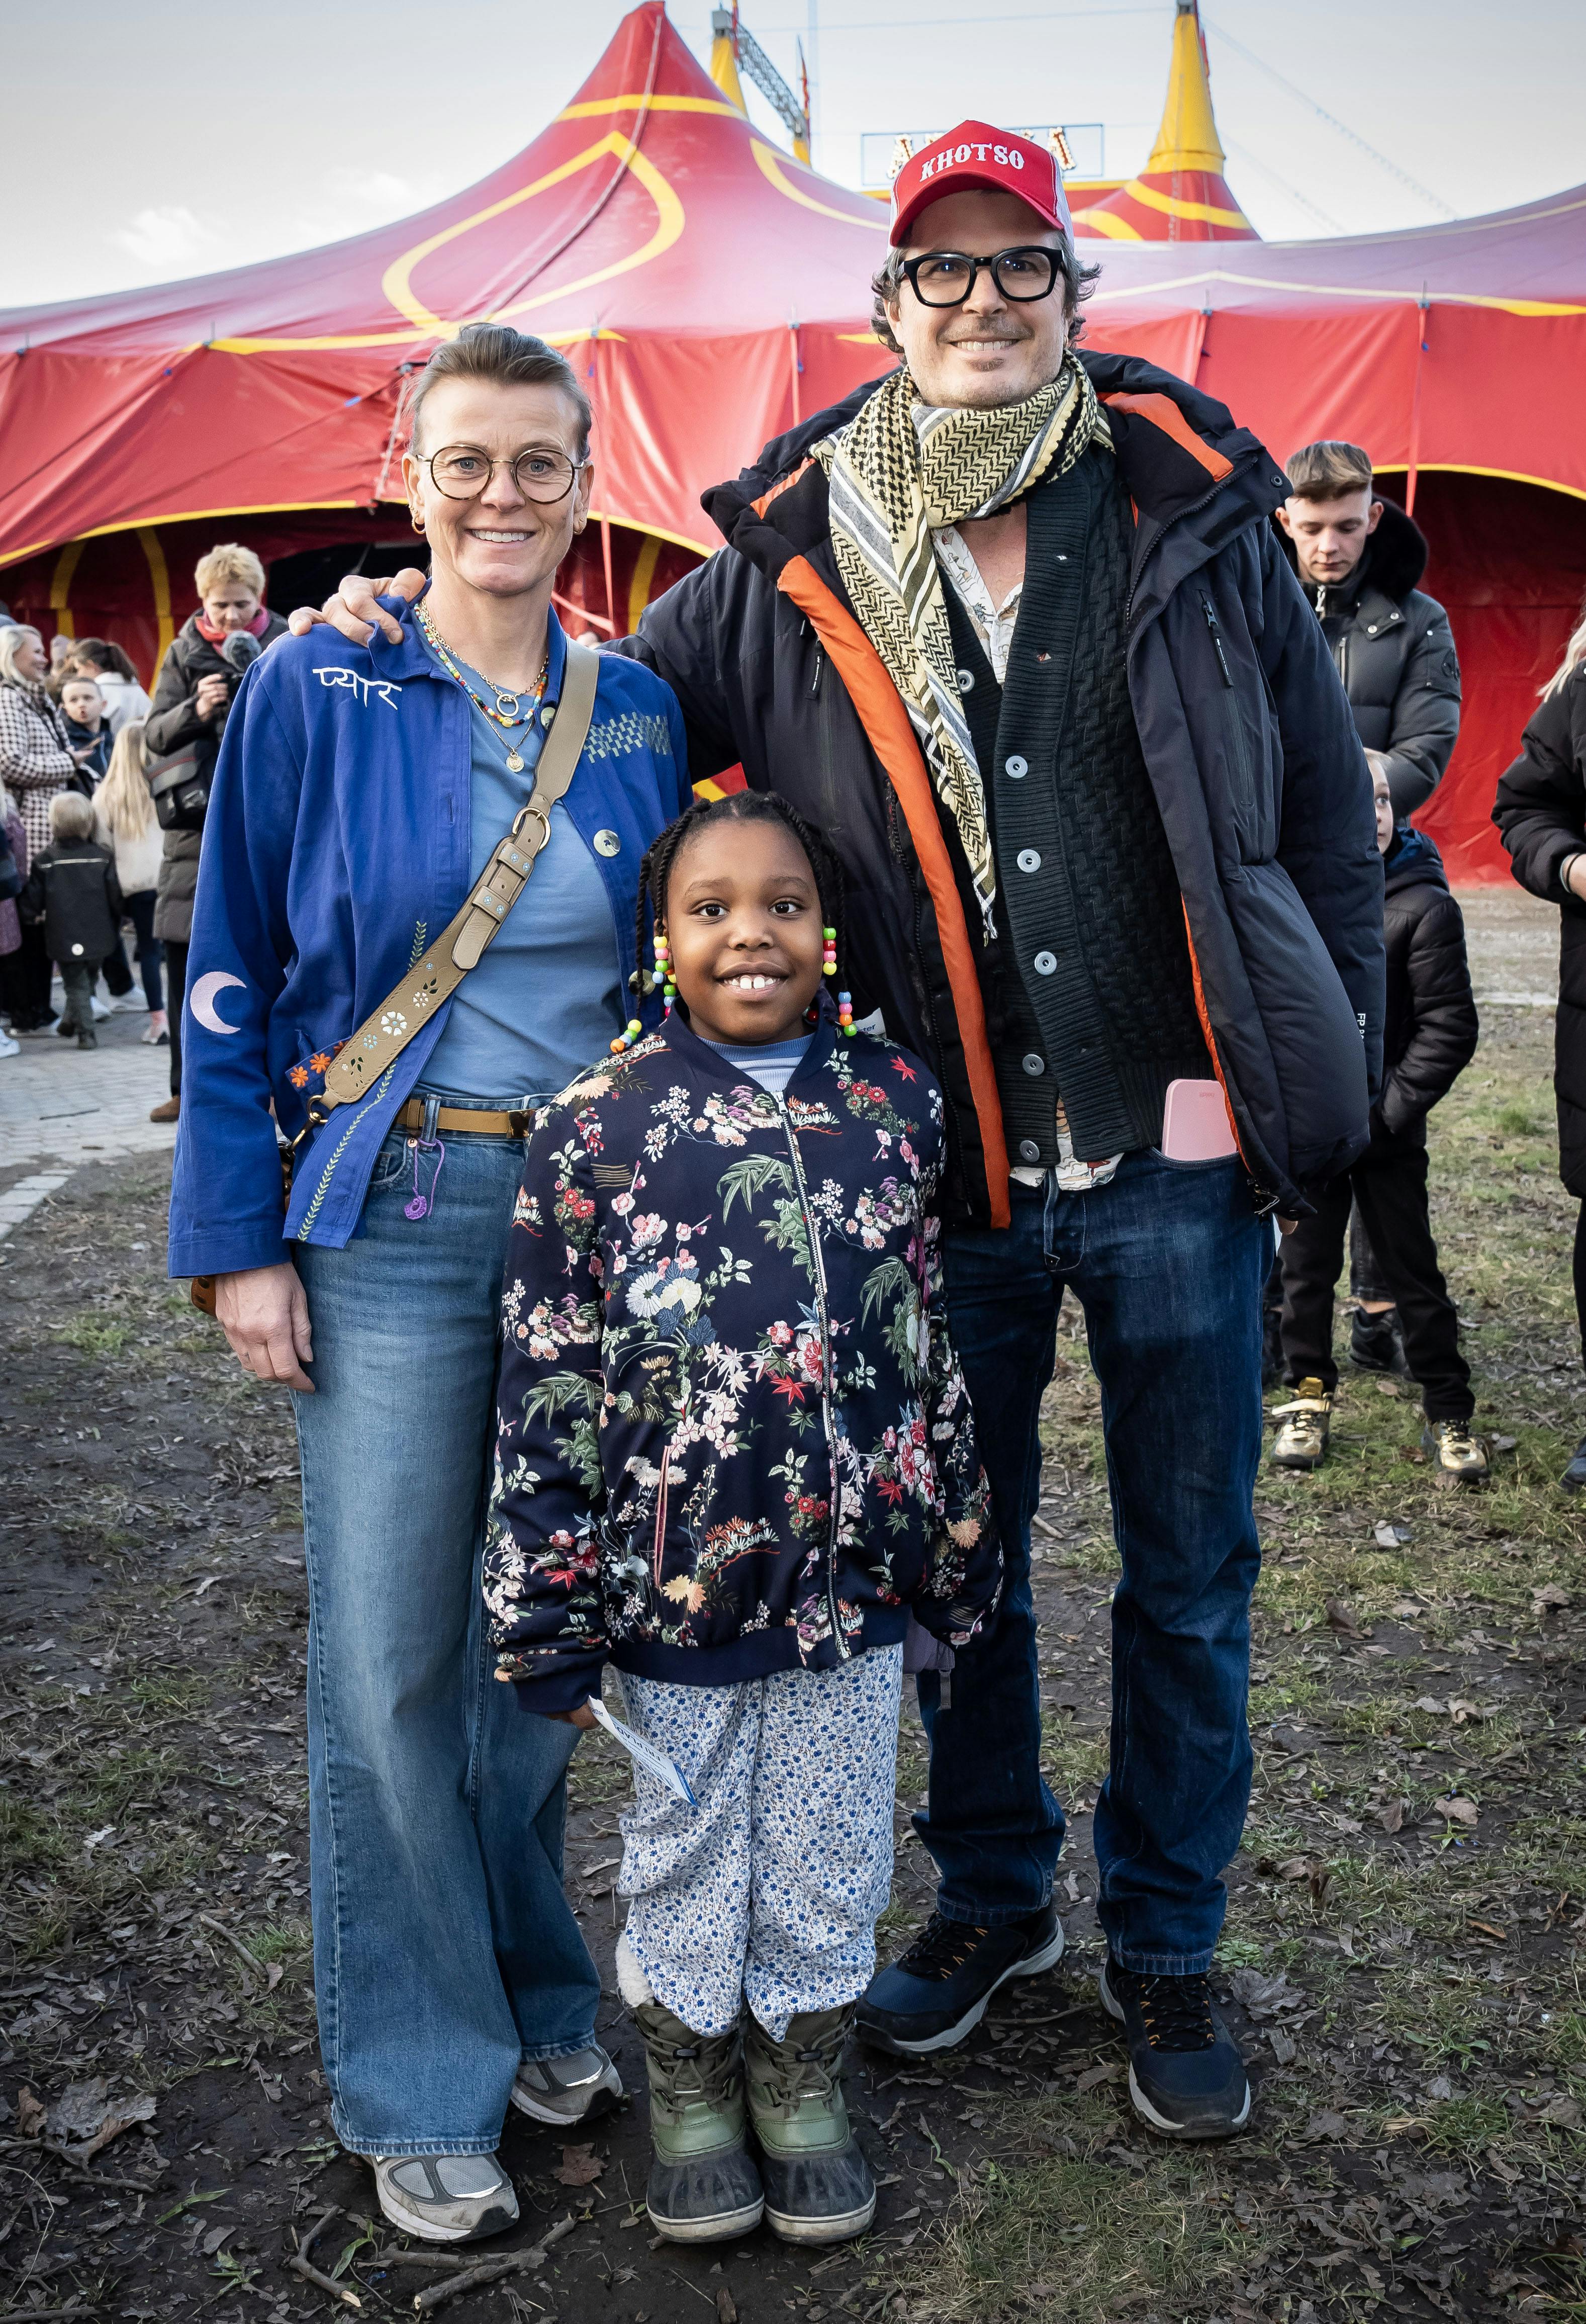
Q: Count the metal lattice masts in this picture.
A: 1